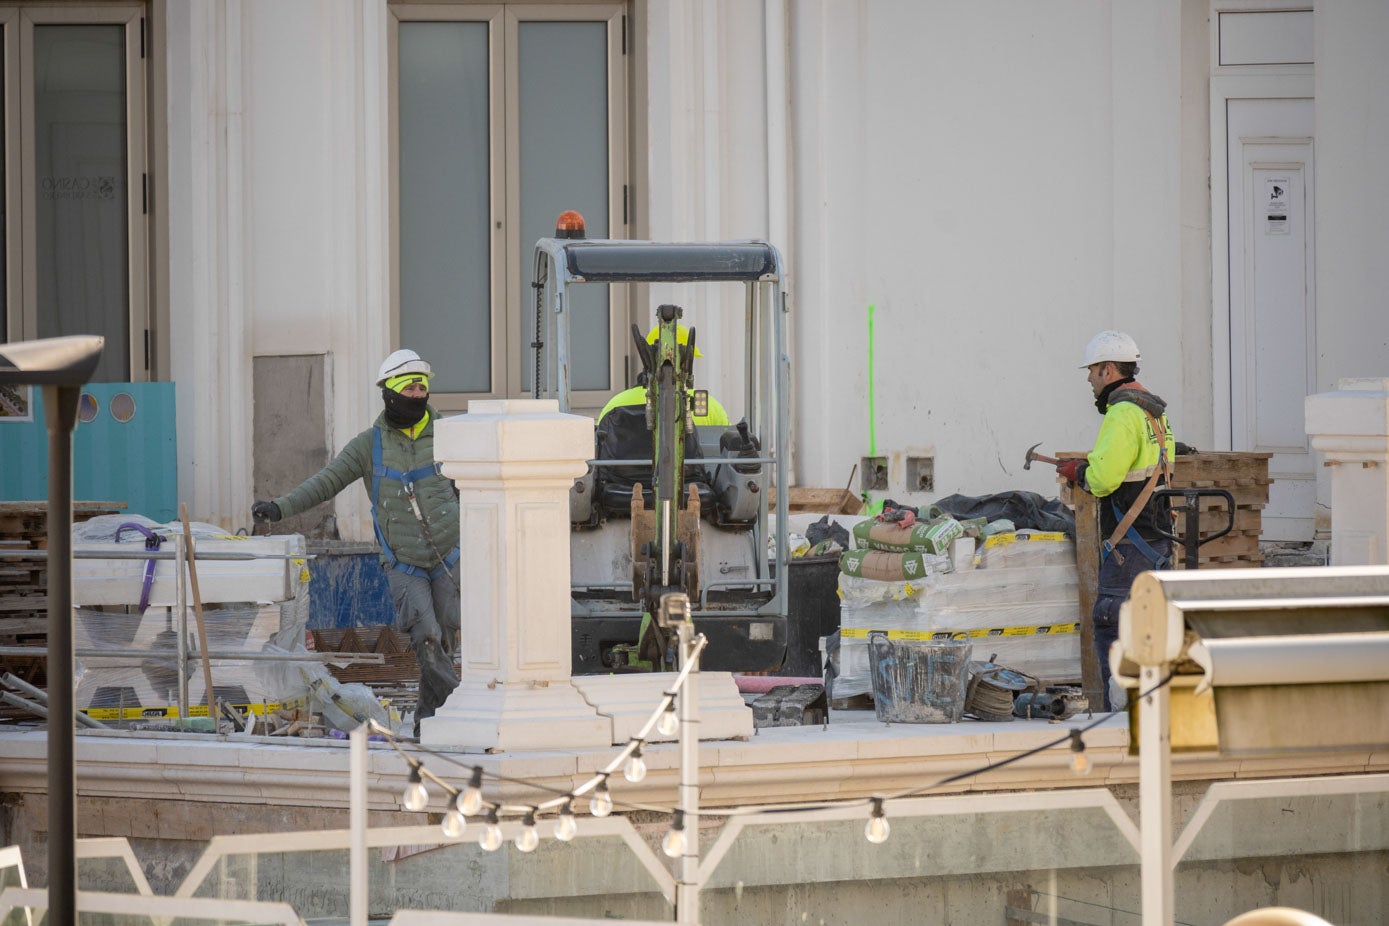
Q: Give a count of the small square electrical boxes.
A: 2